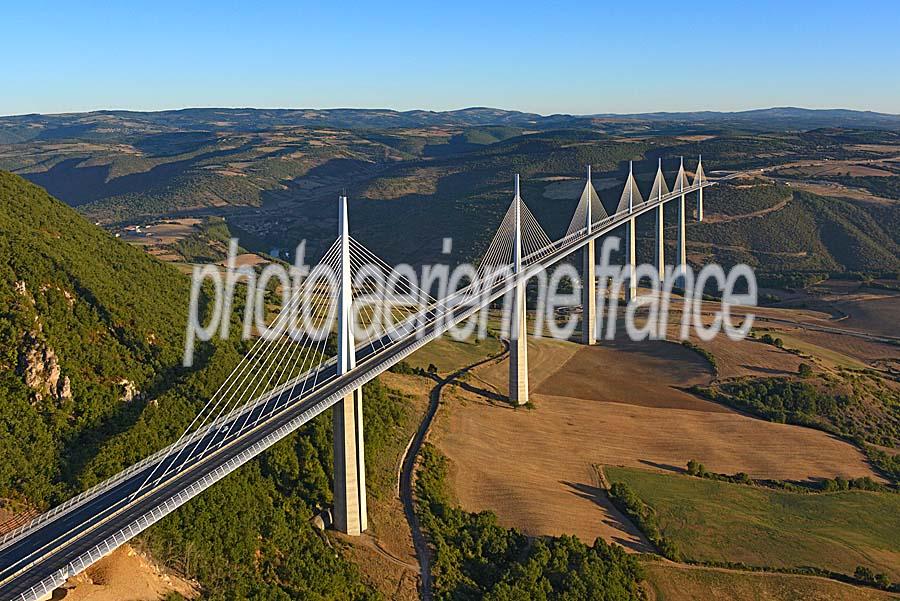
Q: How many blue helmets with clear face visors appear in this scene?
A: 0